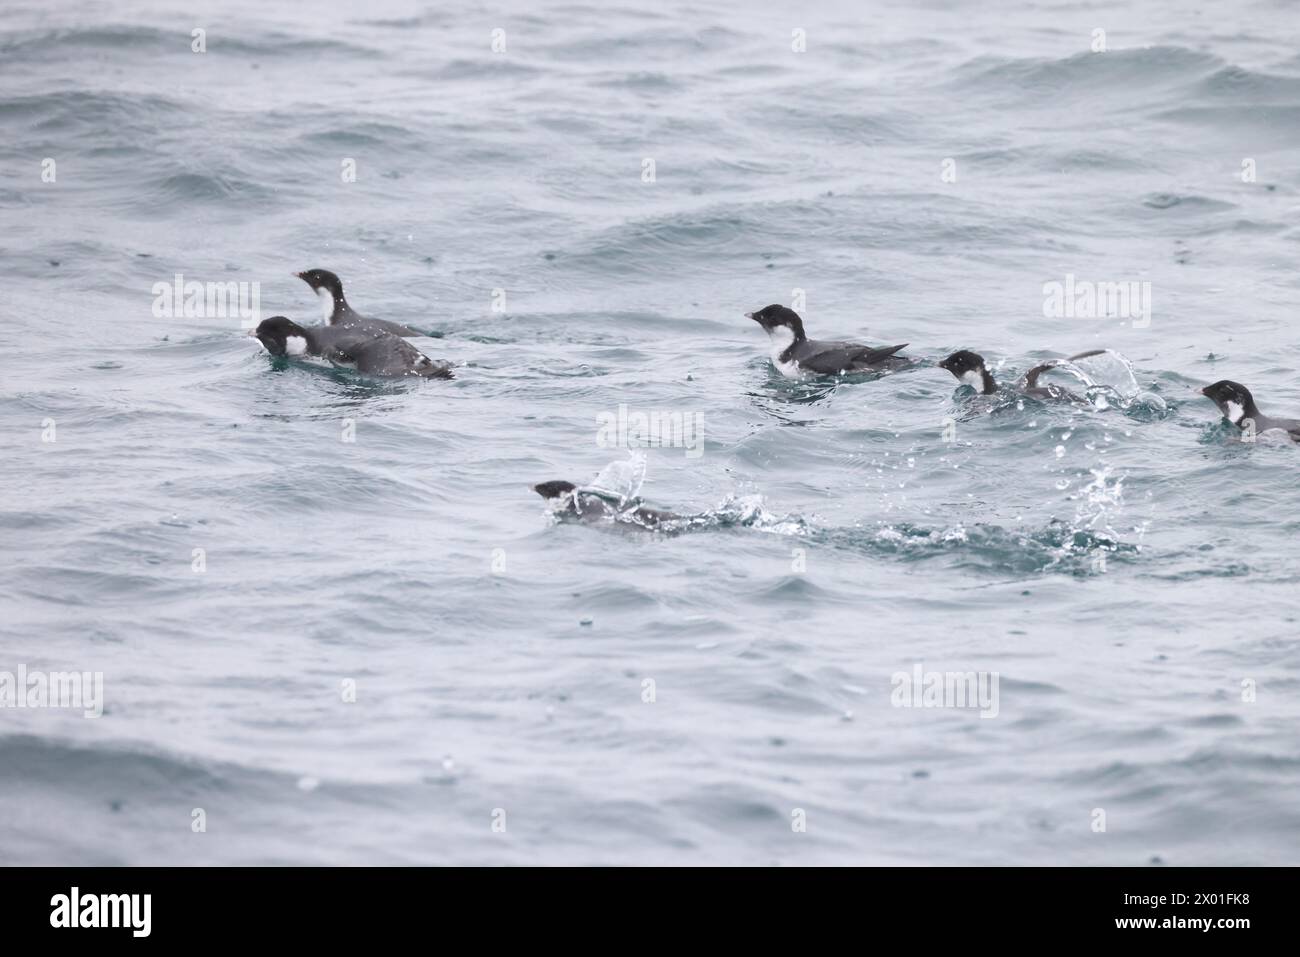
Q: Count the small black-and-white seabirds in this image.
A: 6